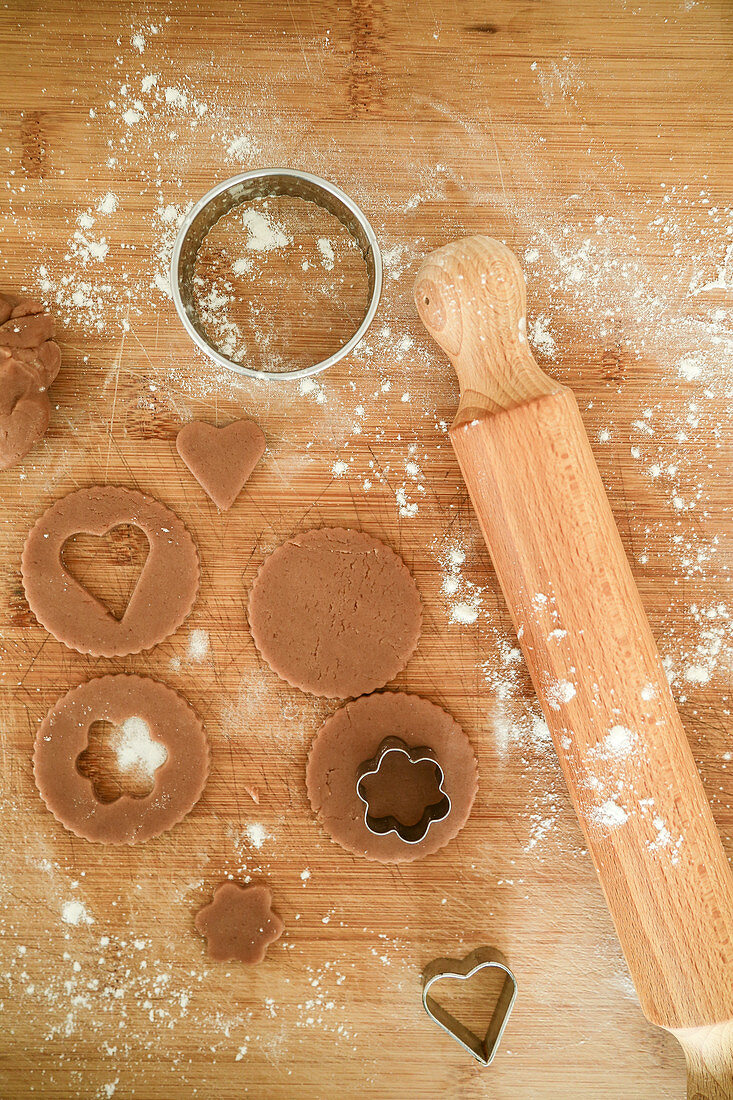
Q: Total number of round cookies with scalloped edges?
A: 4